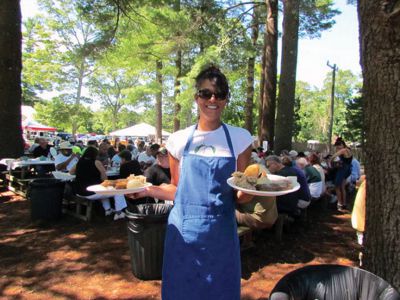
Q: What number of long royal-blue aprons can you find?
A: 1